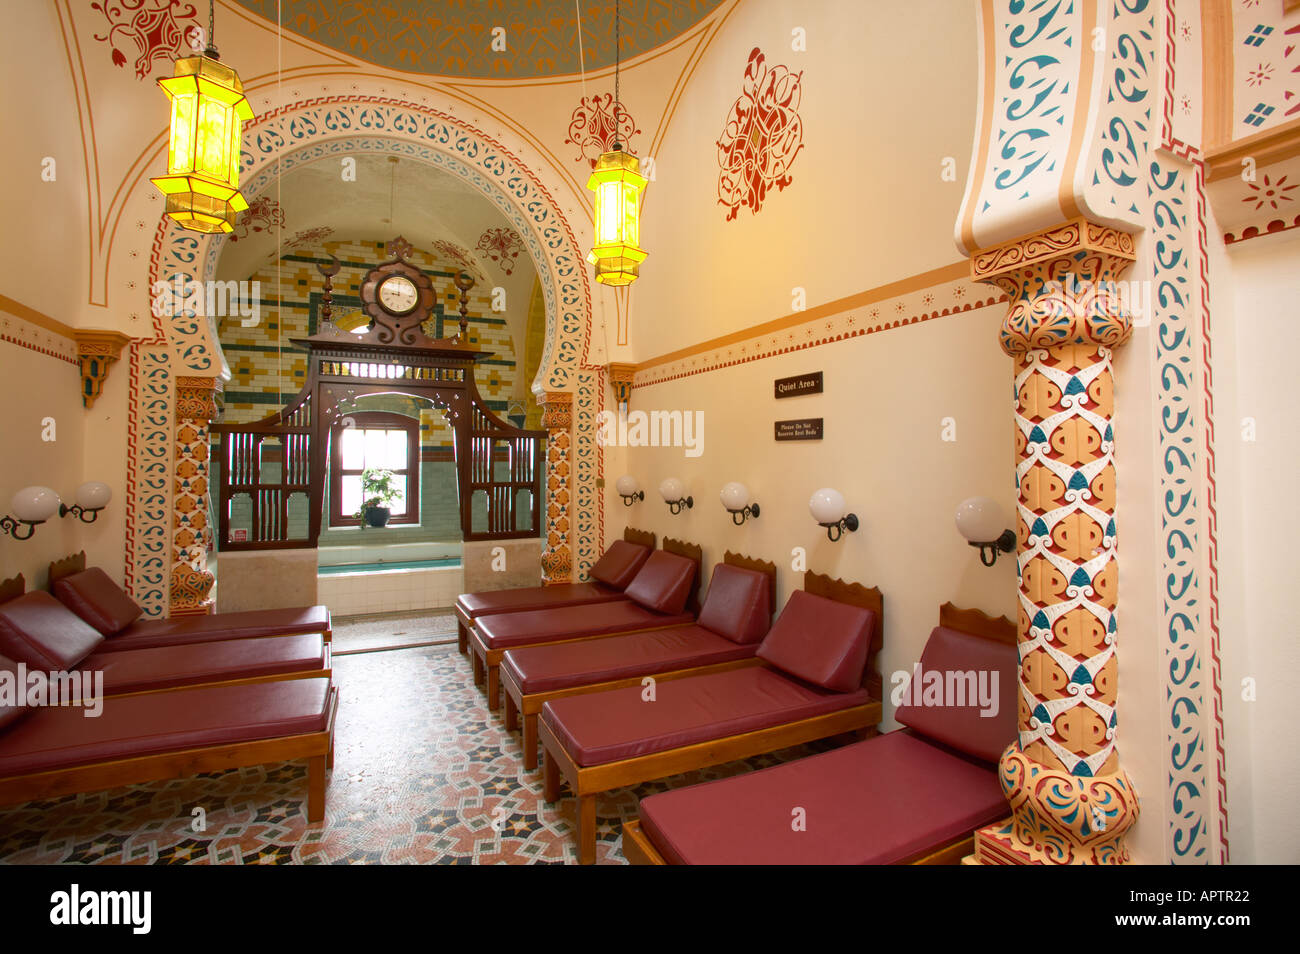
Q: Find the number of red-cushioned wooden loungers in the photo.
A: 8